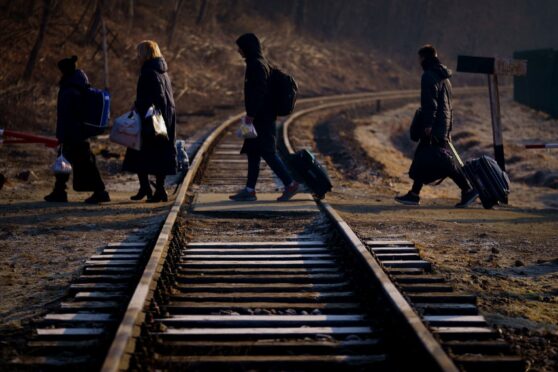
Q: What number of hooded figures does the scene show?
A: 1